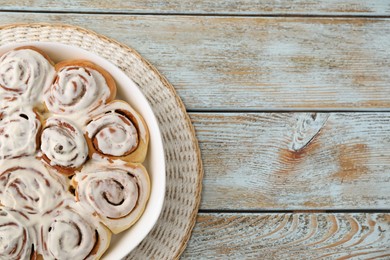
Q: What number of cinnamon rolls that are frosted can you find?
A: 9